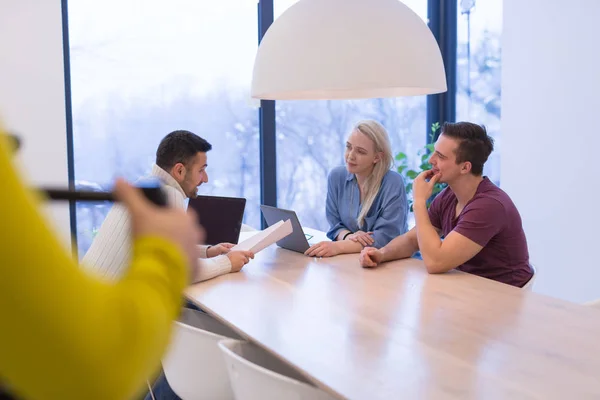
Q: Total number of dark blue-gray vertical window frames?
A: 3